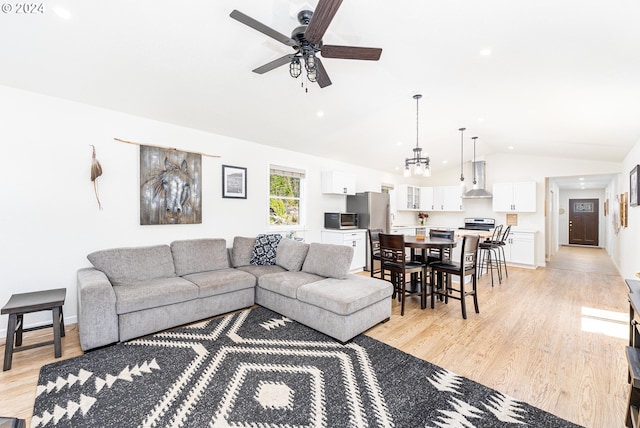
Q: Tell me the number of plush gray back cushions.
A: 5